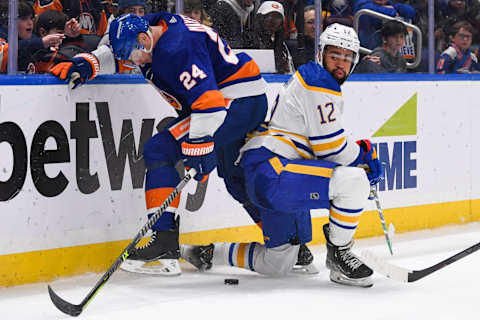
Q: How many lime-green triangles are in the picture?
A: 1